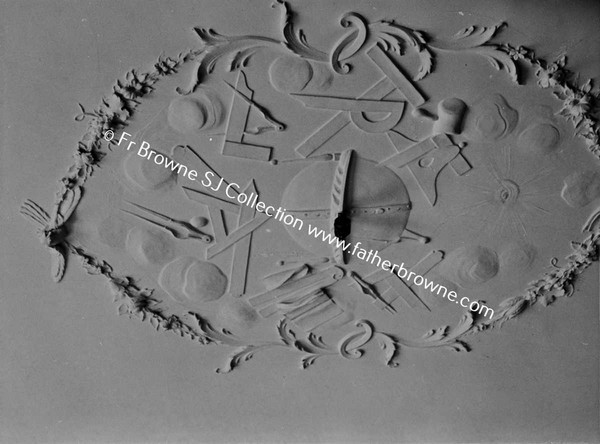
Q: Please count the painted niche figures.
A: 0